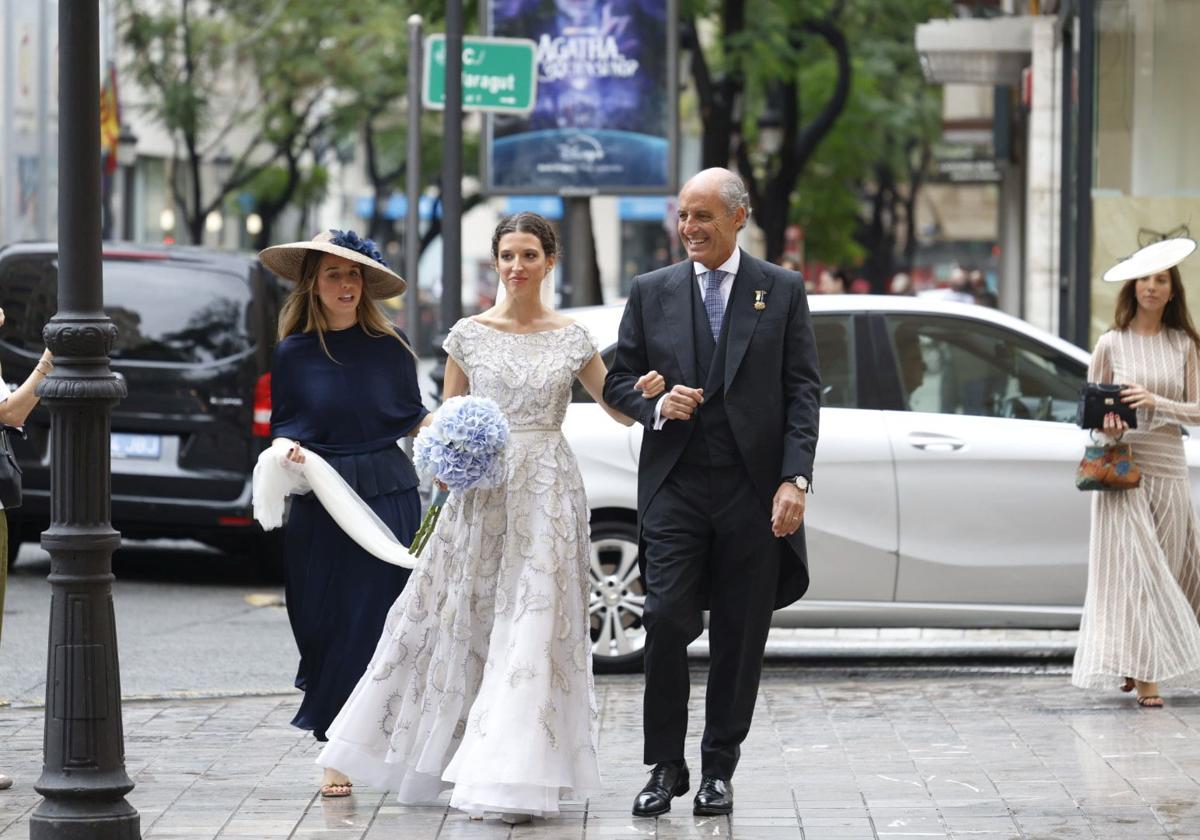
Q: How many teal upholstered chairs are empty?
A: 0